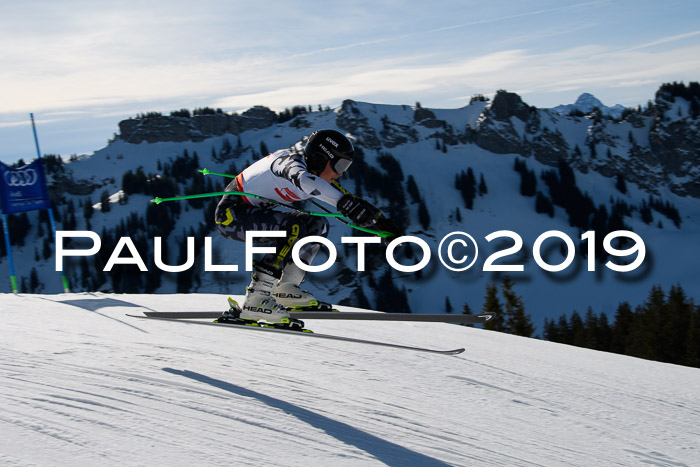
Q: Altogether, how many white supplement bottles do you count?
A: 0